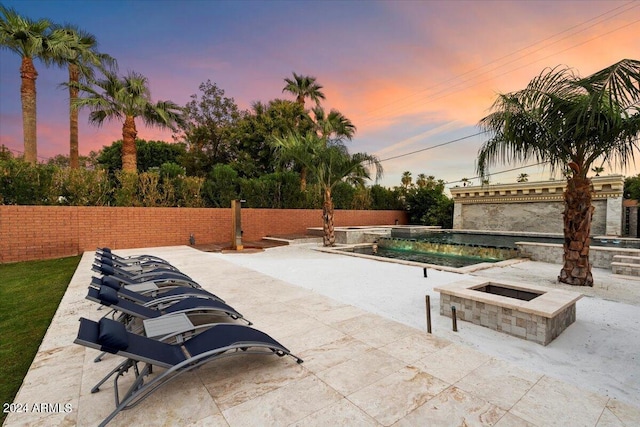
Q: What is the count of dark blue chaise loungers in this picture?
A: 7